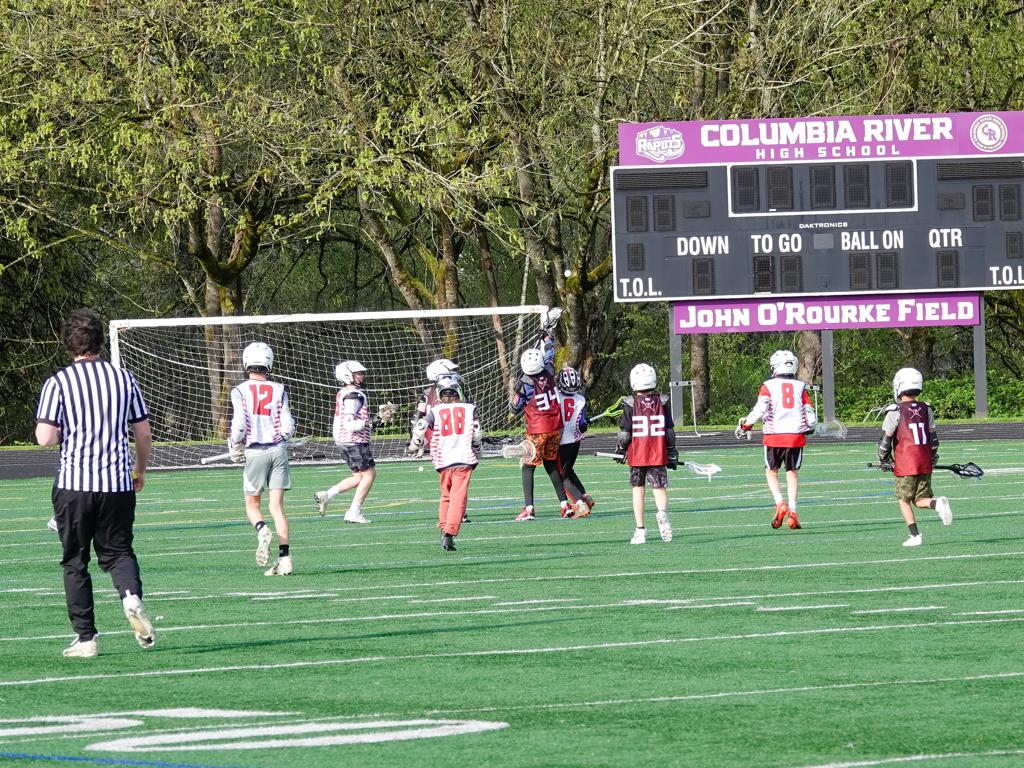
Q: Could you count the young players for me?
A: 9